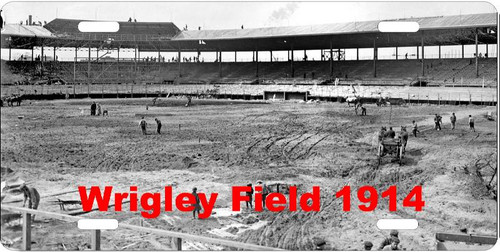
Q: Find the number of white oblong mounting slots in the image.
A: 4